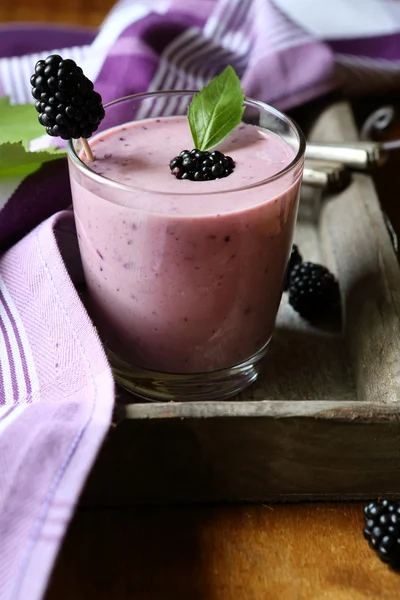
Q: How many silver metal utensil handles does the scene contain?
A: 2